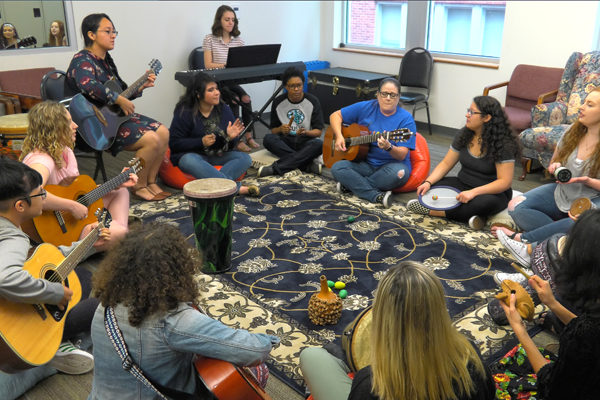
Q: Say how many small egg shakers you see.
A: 5